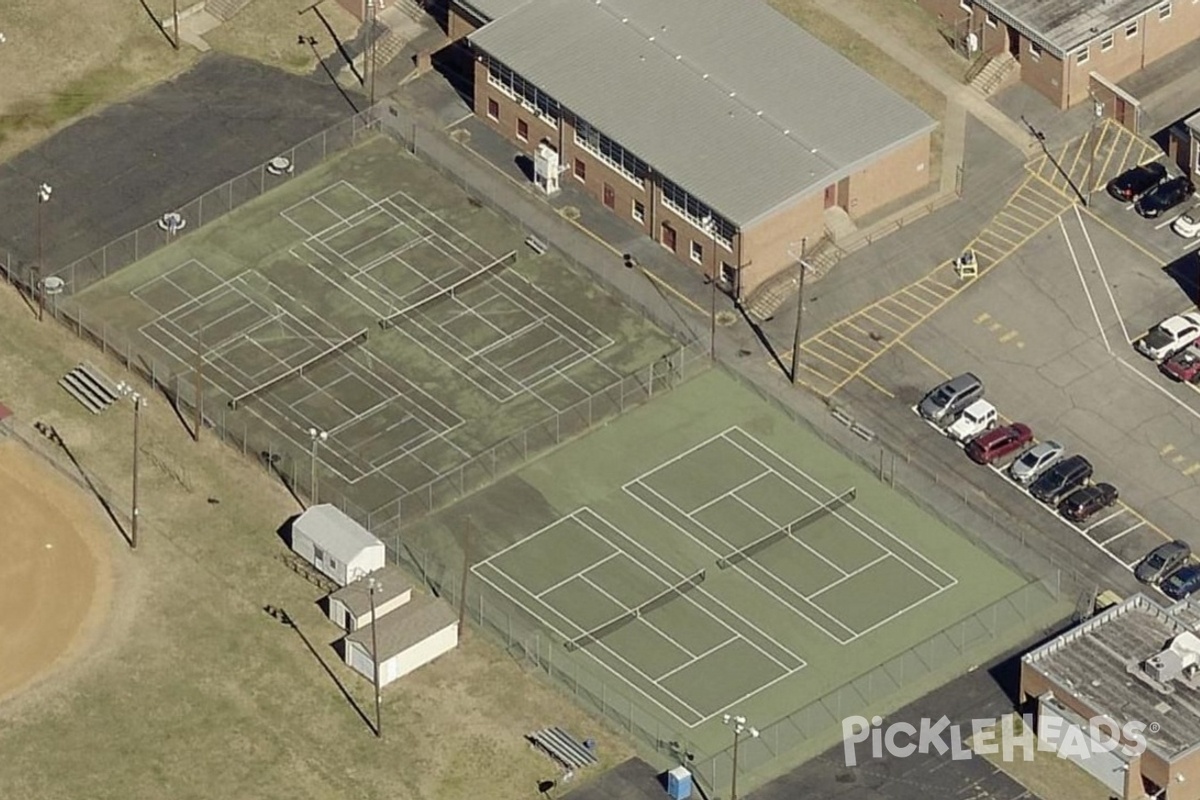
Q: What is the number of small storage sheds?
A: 3